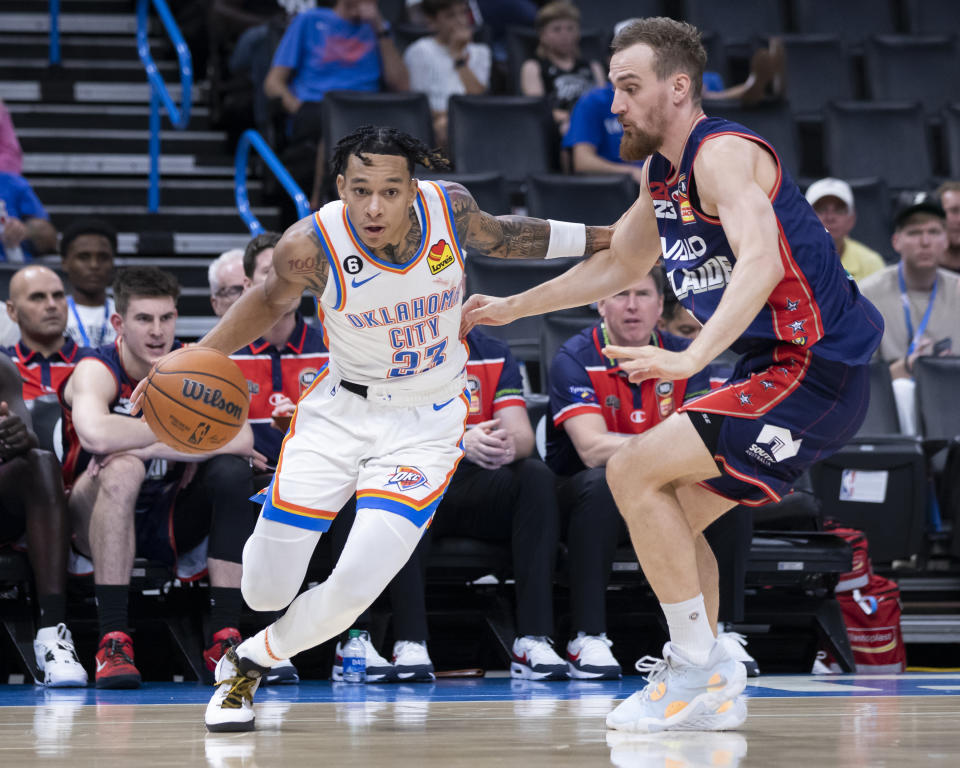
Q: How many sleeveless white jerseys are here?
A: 1